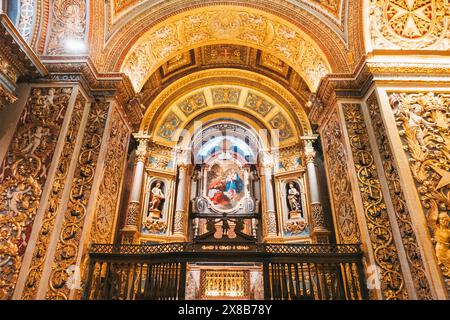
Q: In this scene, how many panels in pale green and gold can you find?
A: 5